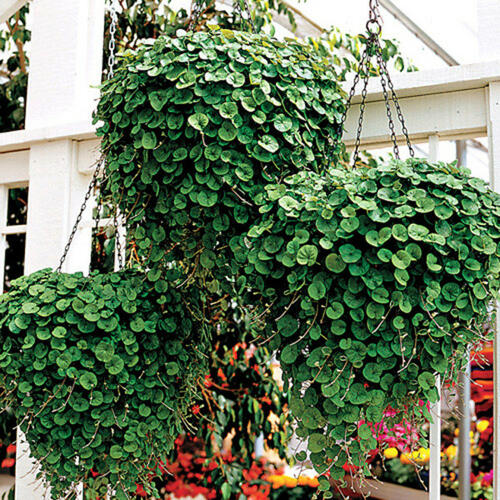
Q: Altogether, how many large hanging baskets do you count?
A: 3